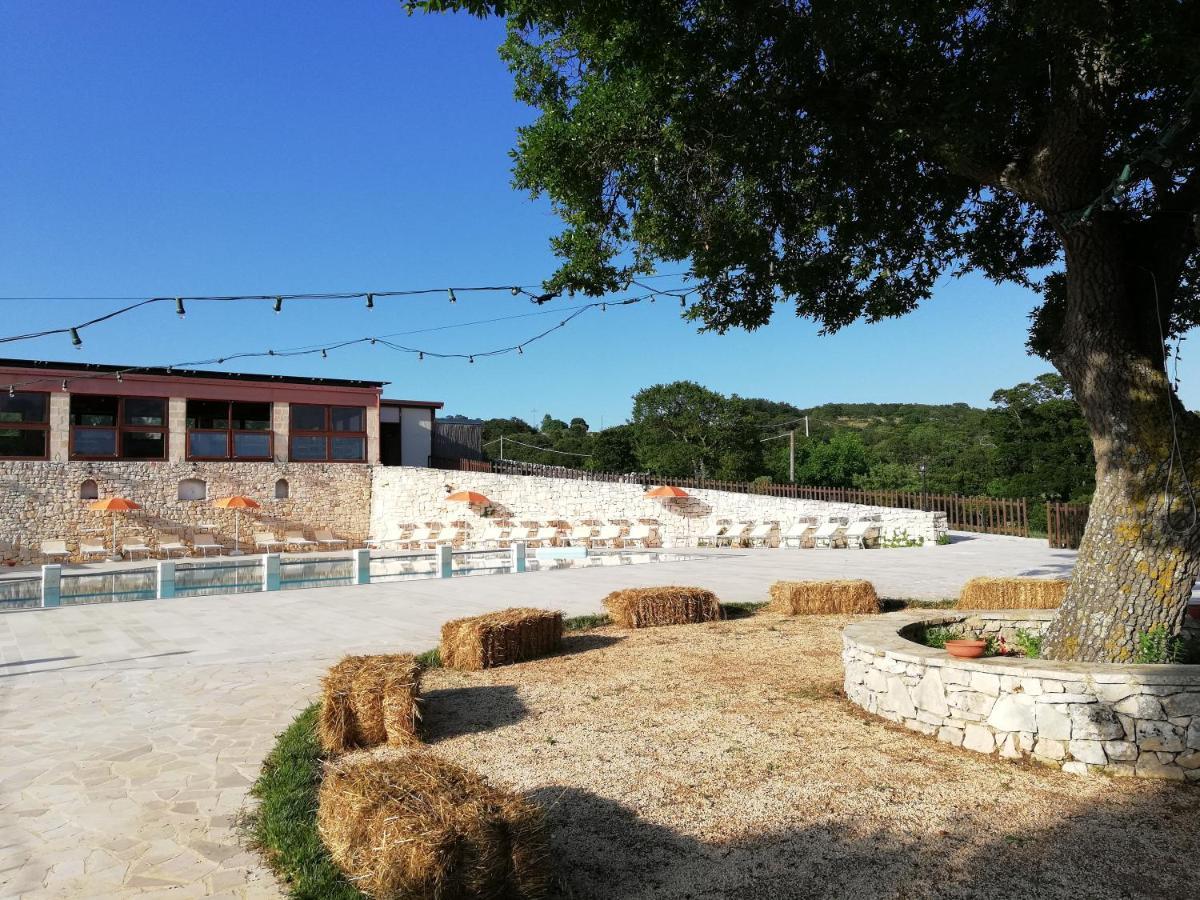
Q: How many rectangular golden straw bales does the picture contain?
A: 6